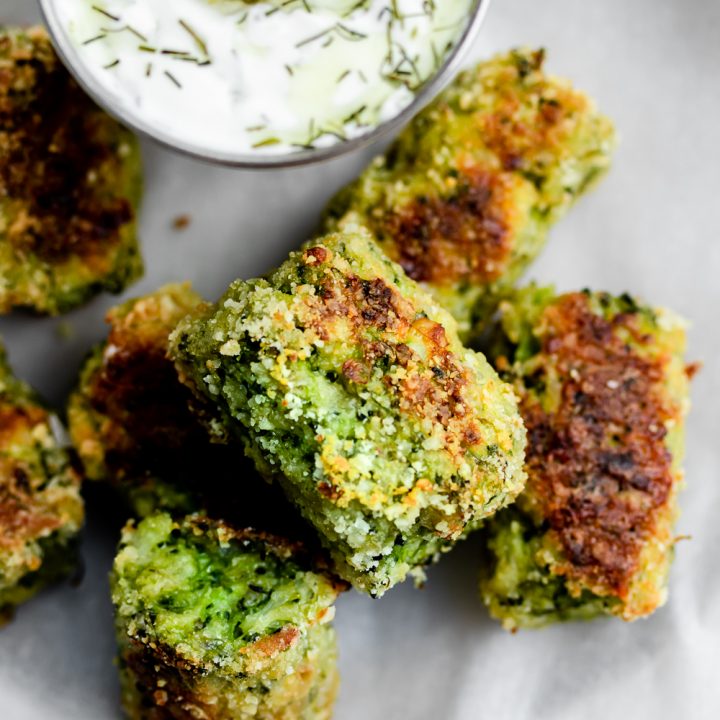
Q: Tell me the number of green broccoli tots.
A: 7